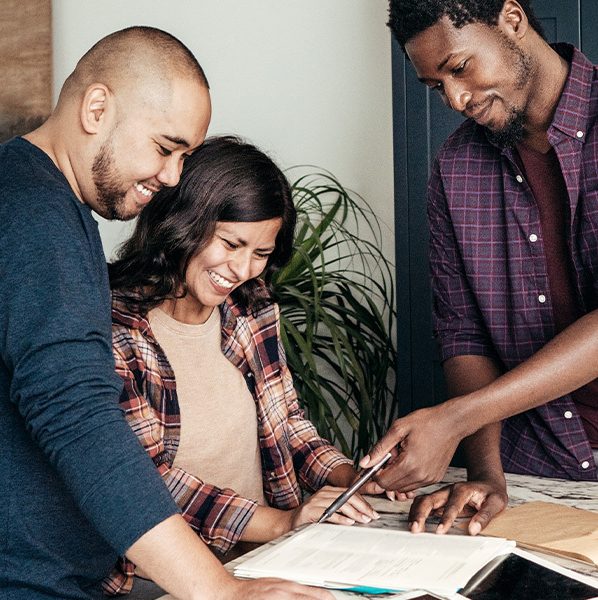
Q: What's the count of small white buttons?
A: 6